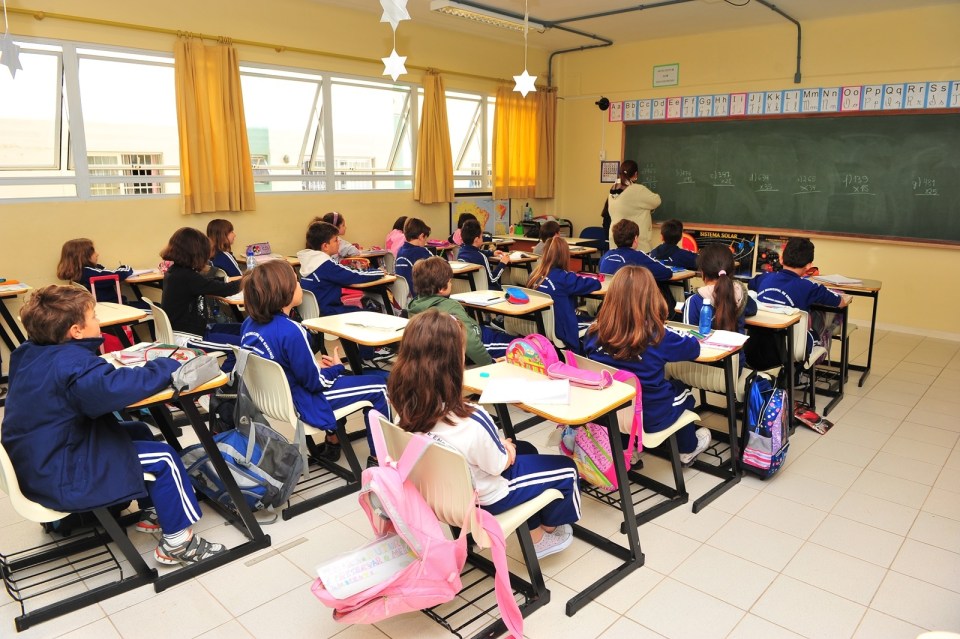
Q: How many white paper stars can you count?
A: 4